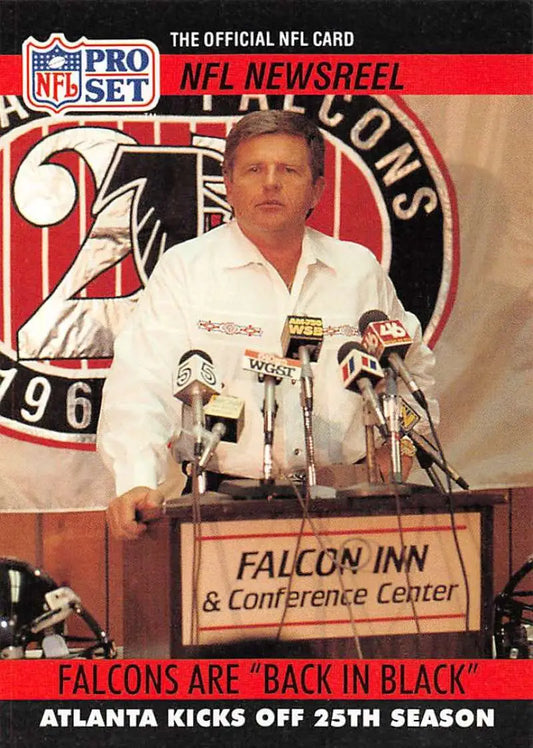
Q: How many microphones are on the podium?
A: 7